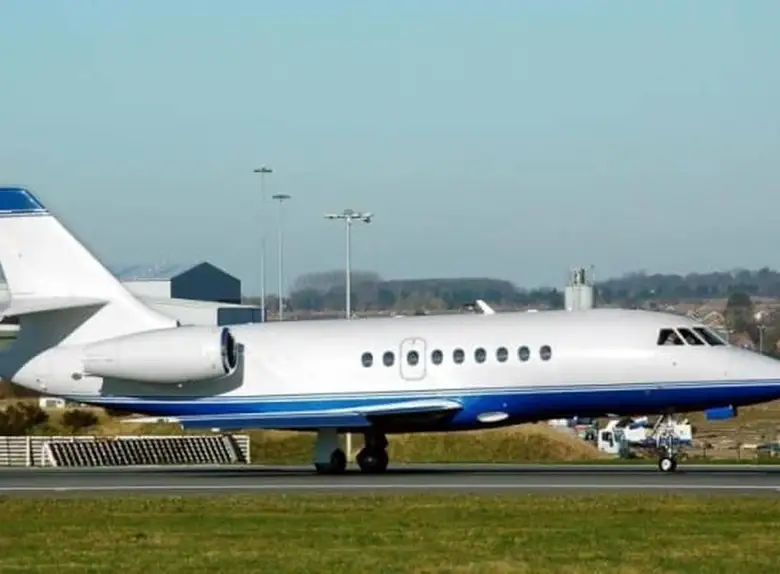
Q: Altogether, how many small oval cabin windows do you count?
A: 9